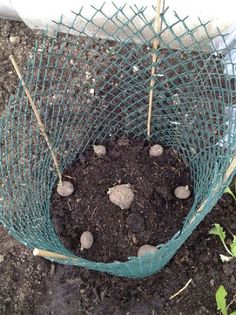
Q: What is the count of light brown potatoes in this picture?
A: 7